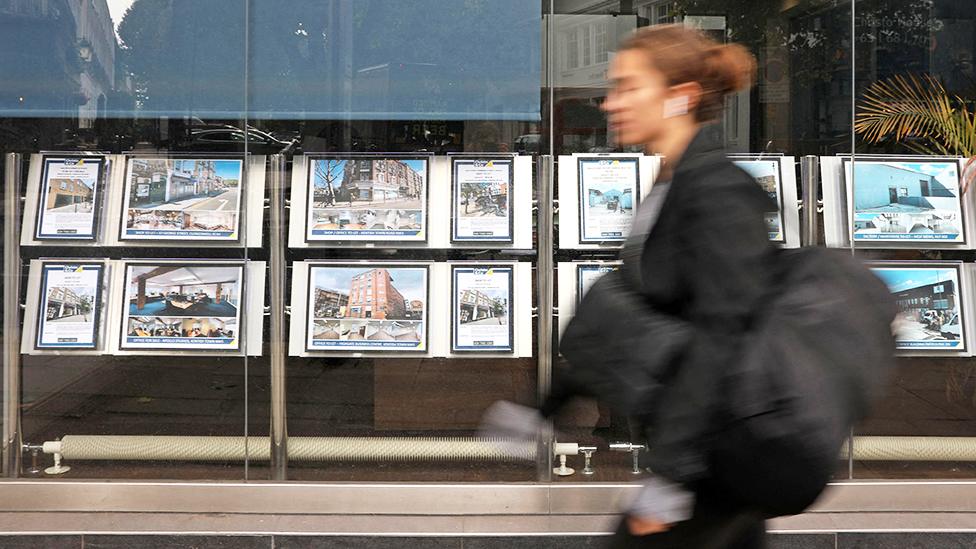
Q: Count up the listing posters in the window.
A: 13